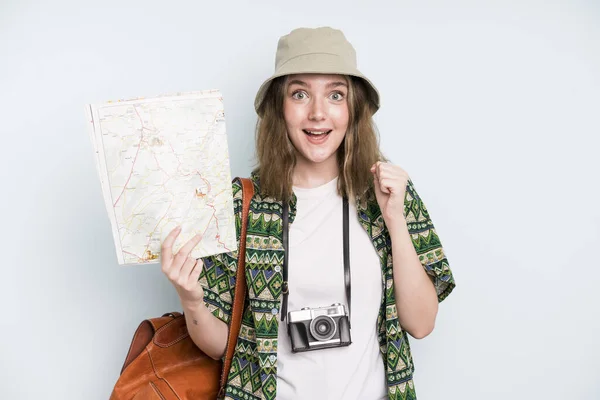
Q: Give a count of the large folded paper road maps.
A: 1